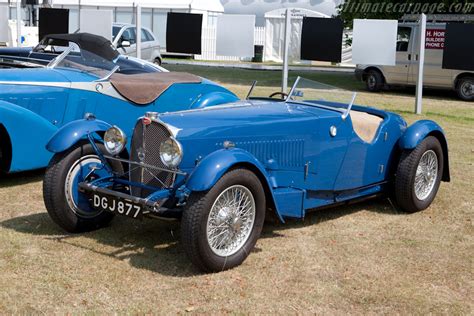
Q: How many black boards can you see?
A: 4